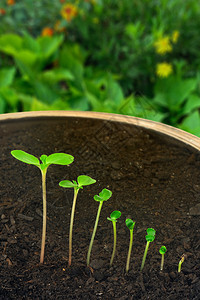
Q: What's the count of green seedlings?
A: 8